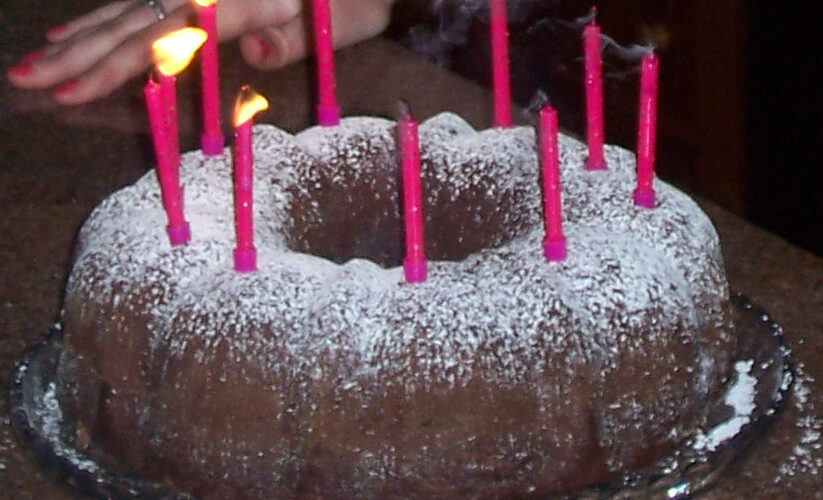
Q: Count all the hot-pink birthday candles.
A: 10